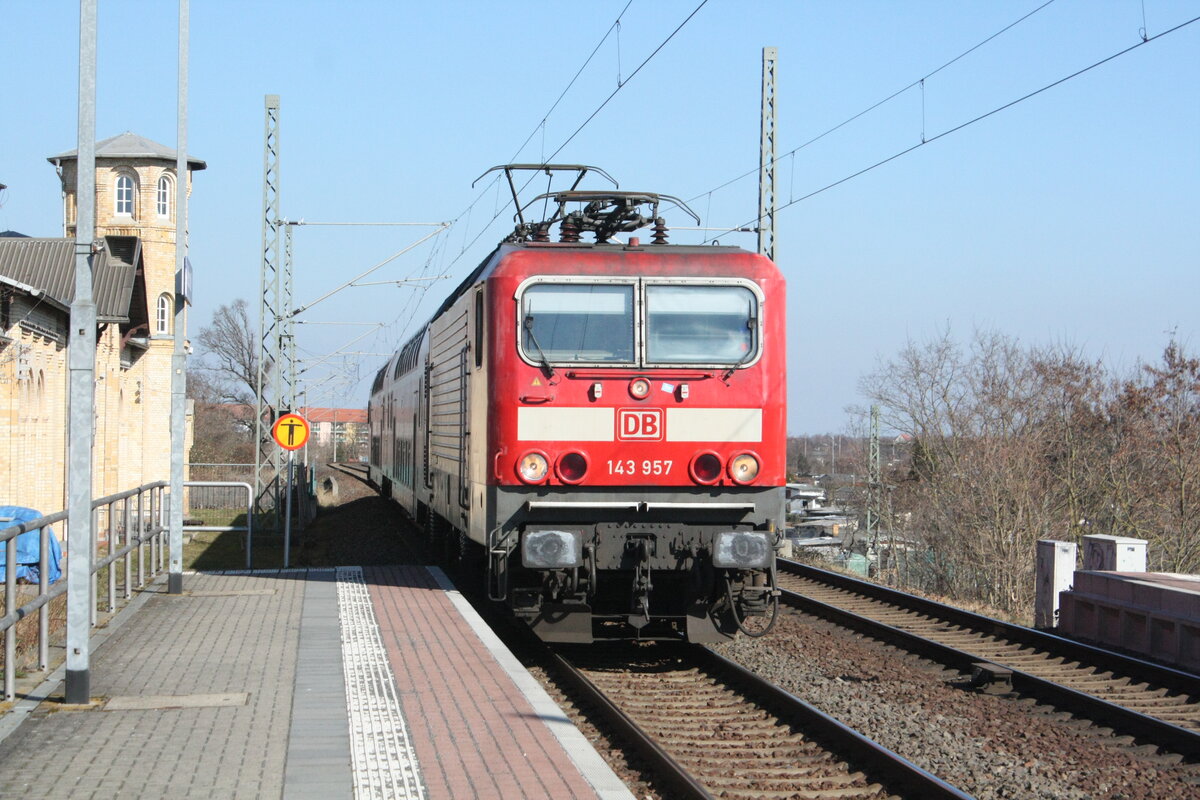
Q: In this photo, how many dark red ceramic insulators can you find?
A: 3